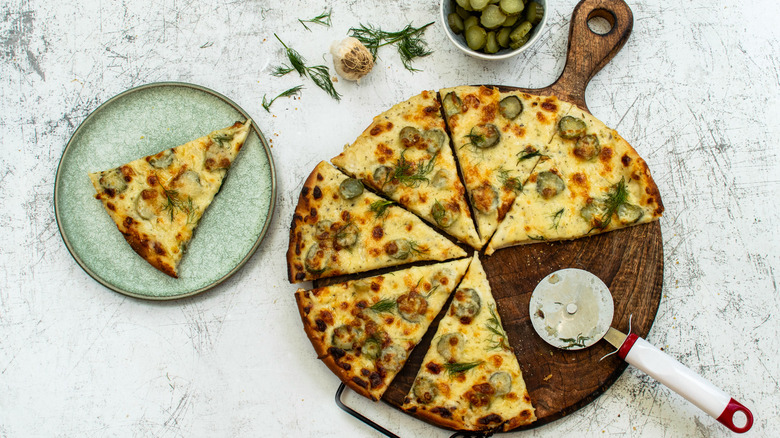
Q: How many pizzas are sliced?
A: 1